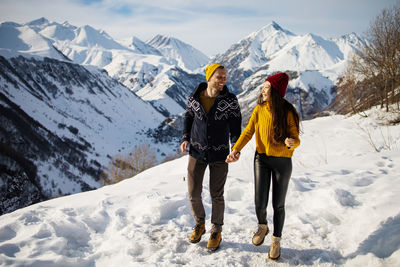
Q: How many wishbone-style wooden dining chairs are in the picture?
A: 0